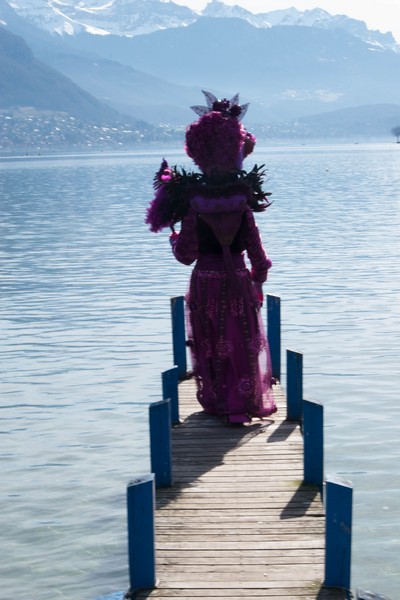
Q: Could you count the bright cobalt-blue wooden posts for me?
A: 8